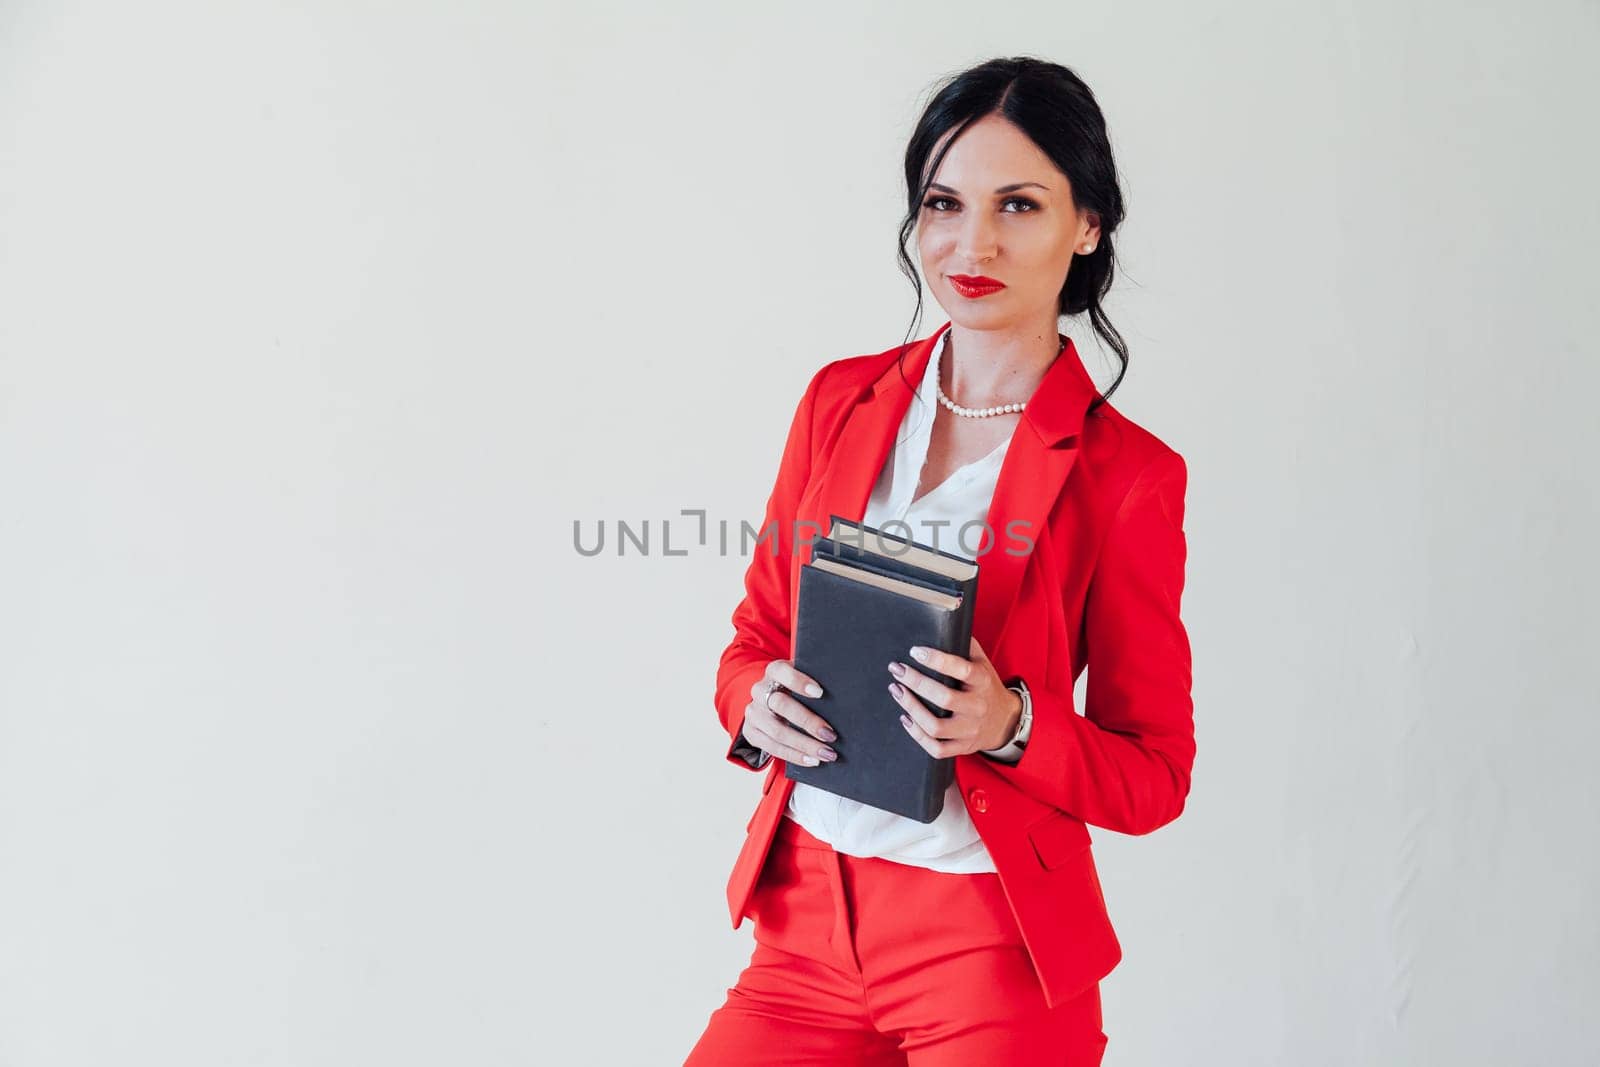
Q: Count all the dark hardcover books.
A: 2